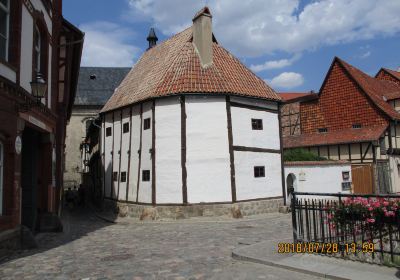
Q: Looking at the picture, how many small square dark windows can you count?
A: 8